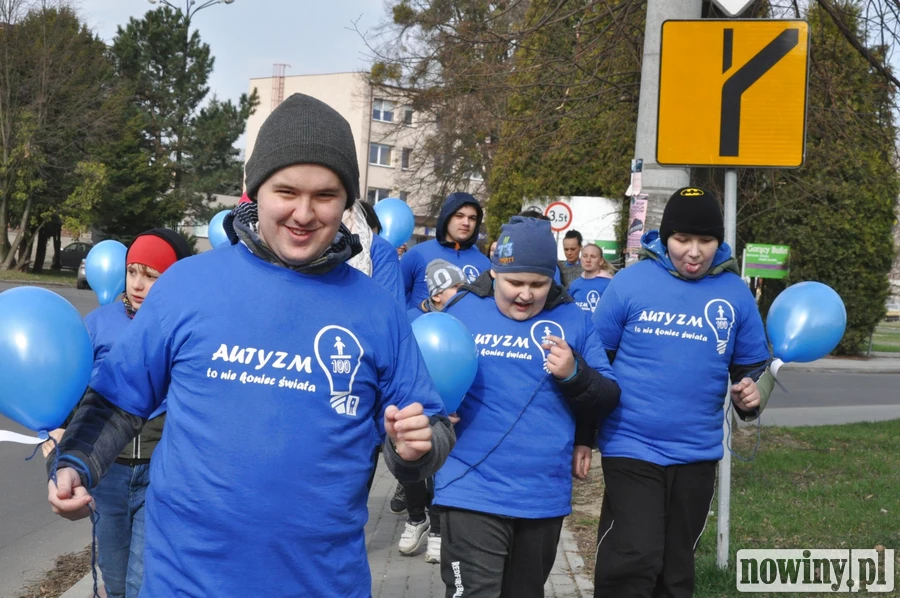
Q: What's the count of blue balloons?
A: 6